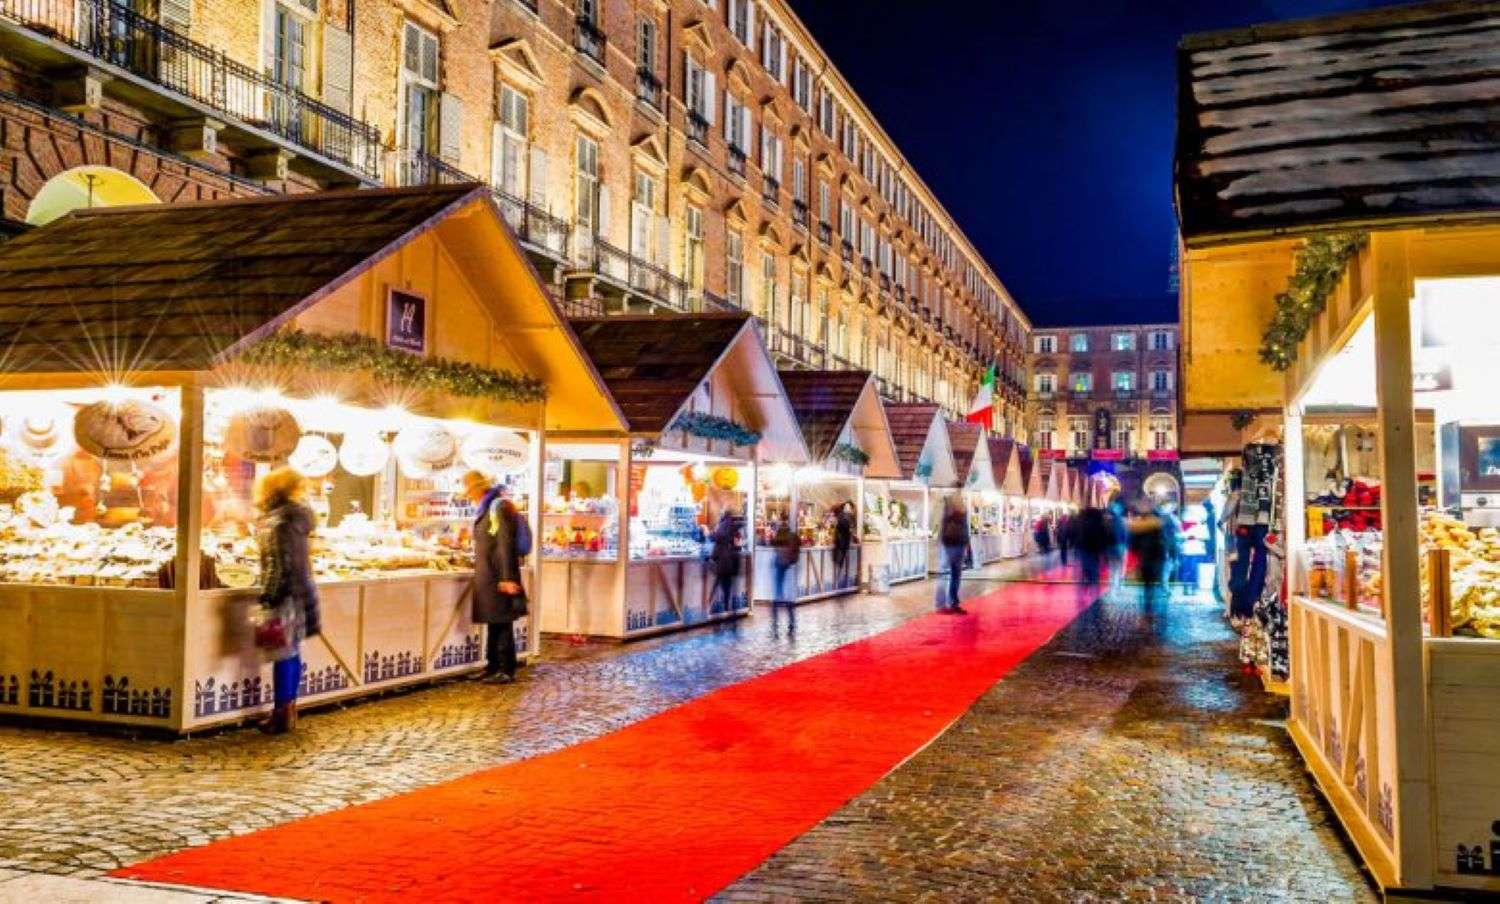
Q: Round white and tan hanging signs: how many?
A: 7